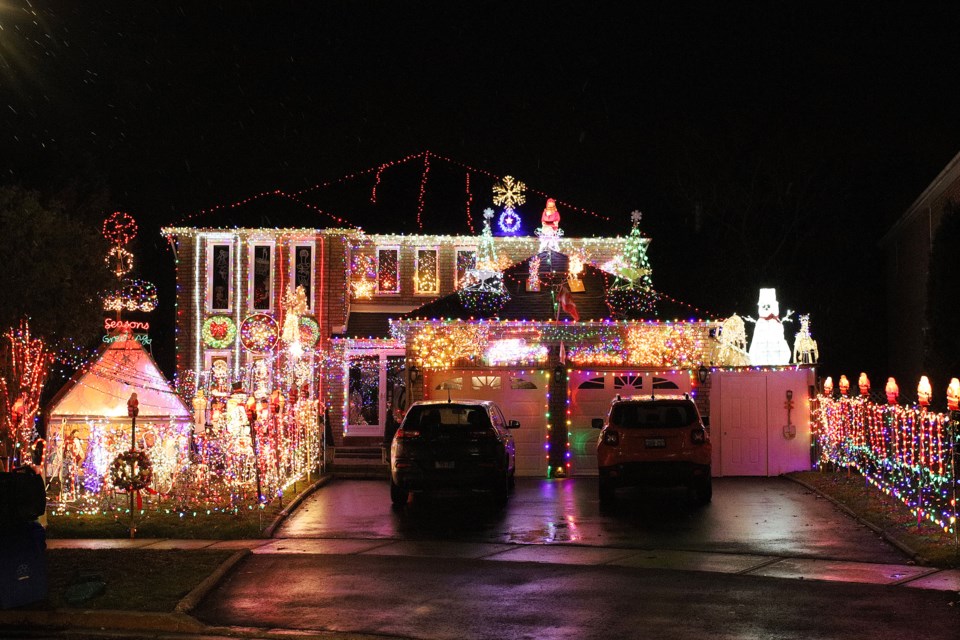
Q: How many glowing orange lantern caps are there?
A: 6